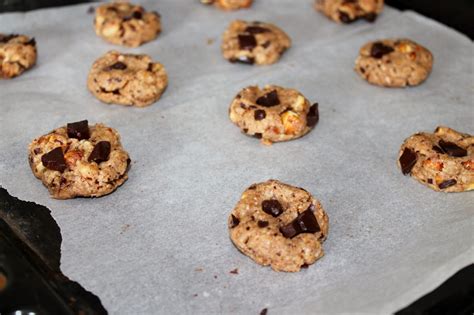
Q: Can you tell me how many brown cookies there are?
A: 11